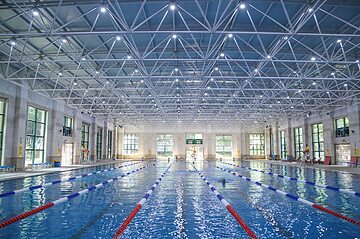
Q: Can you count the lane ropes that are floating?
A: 6